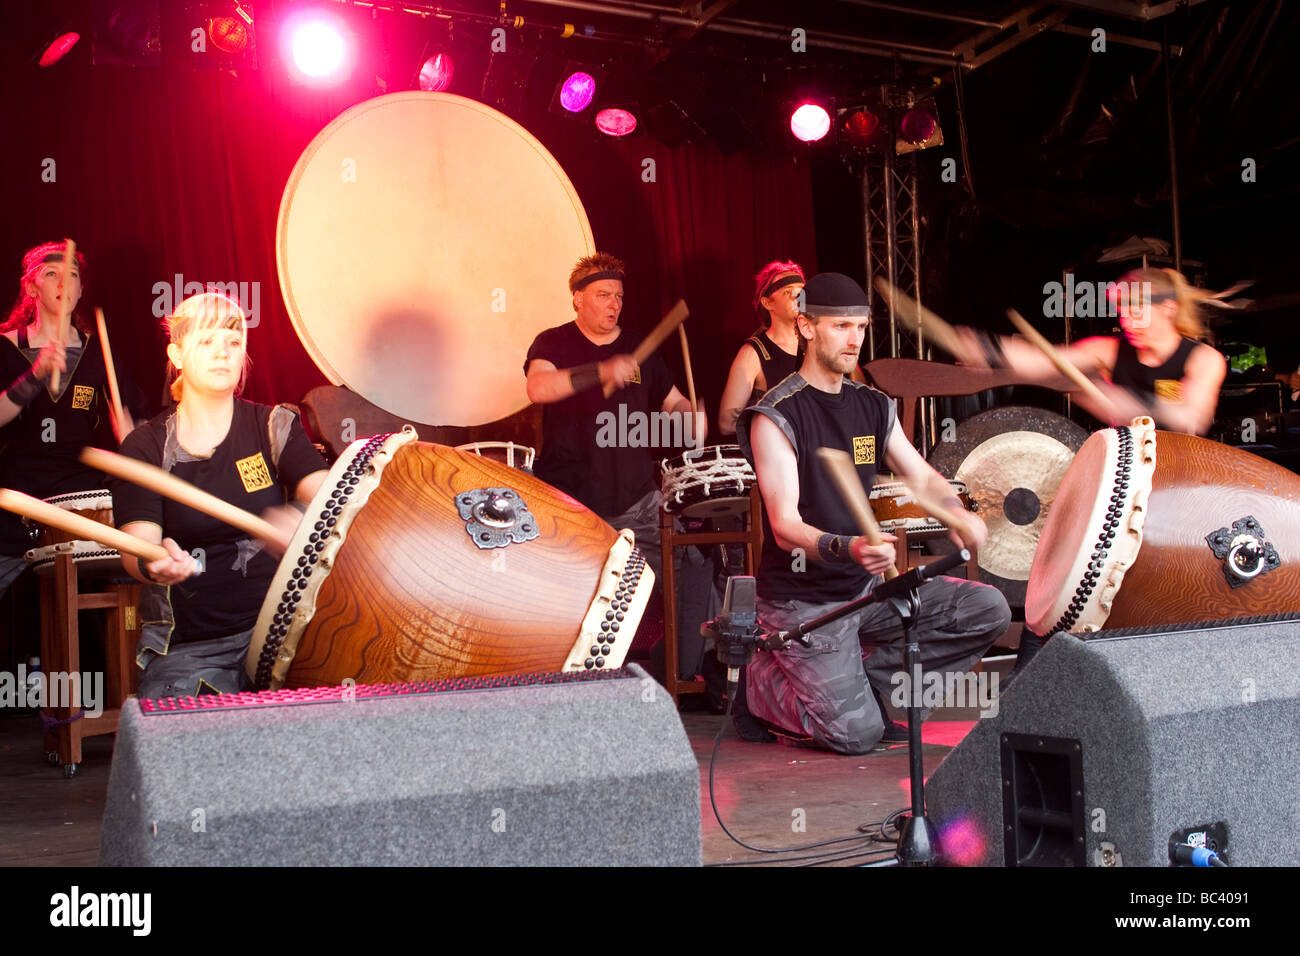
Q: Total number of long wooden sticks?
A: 10